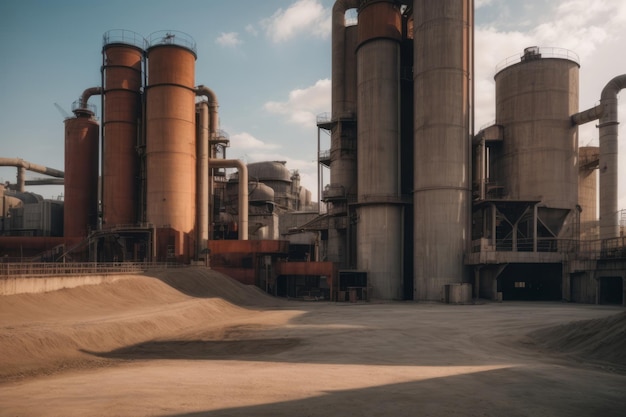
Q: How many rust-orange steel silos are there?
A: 3